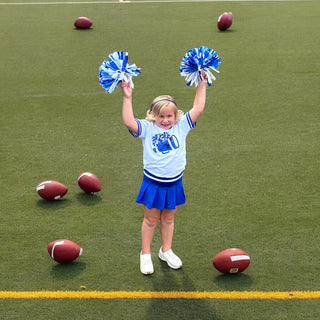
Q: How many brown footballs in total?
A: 6